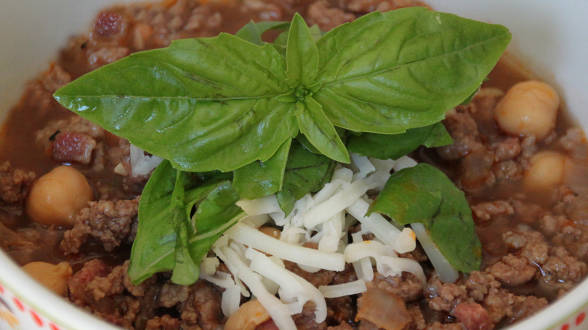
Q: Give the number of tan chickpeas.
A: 5